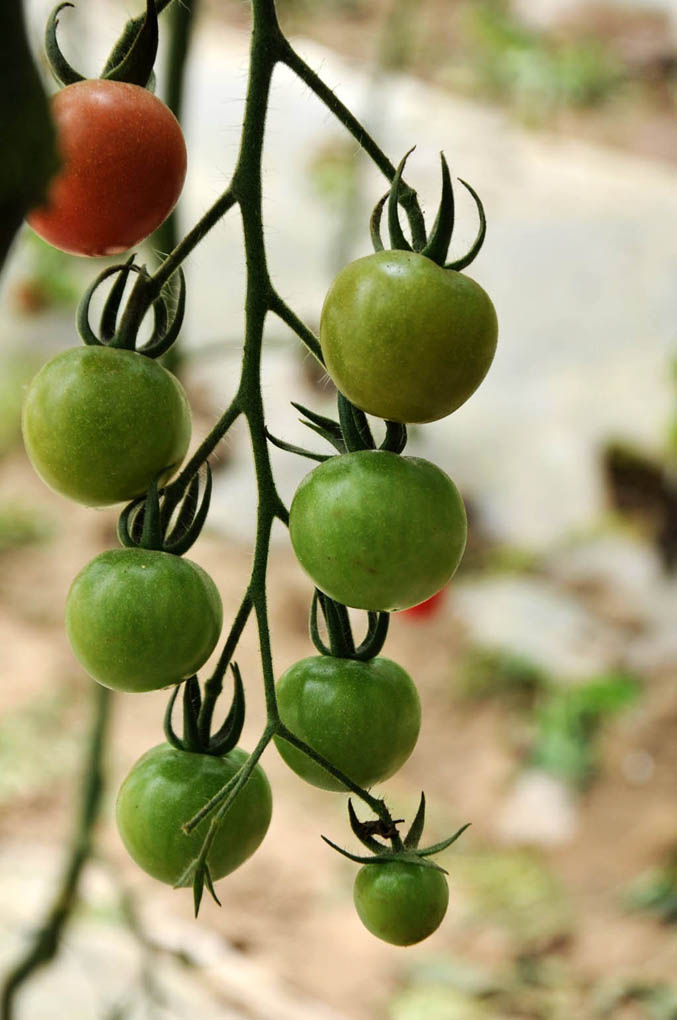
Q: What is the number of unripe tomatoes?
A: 7